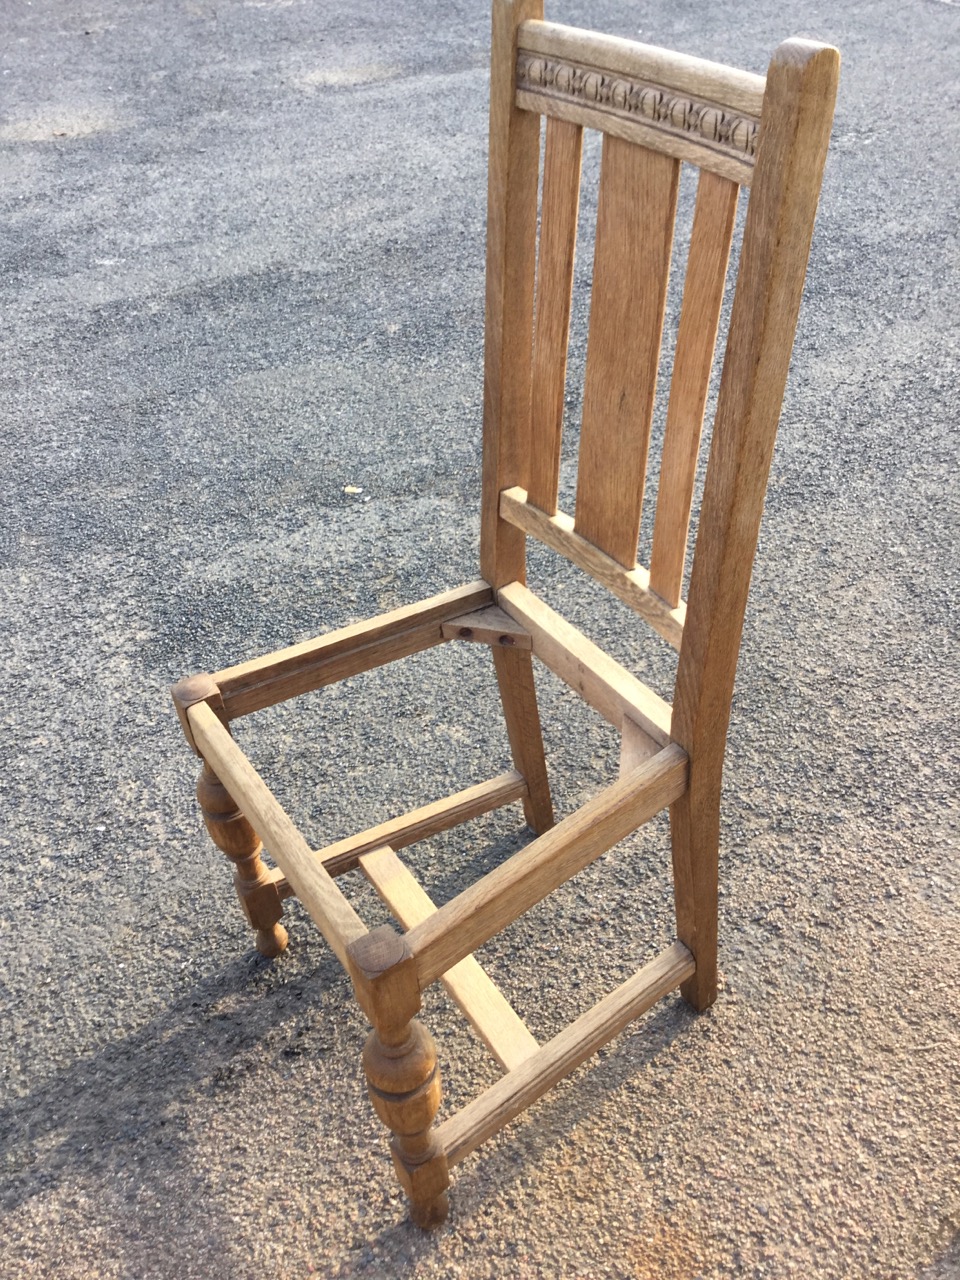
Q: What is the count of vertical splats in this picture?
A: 3